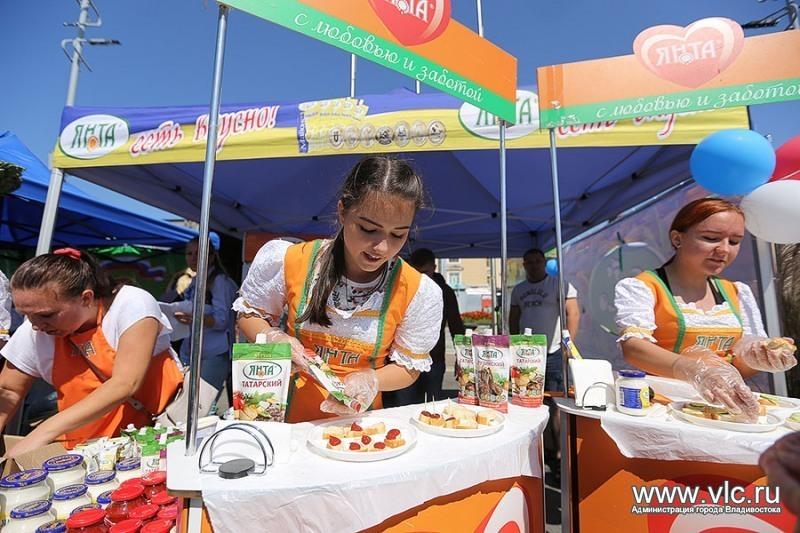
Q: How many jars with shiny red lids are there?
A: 9